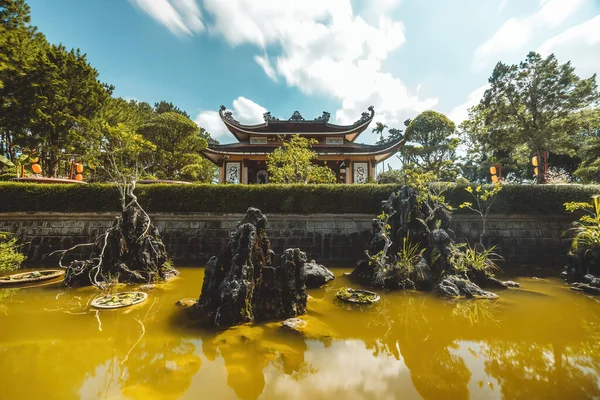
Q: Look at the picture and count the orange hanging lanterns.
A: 8